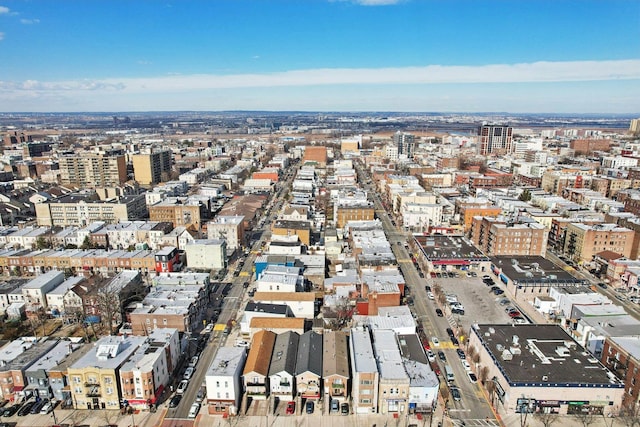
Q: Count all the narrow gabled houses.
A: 4